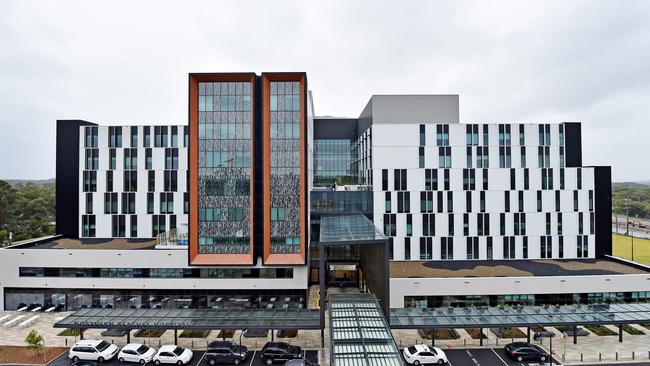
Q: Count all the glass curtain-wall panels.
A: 2